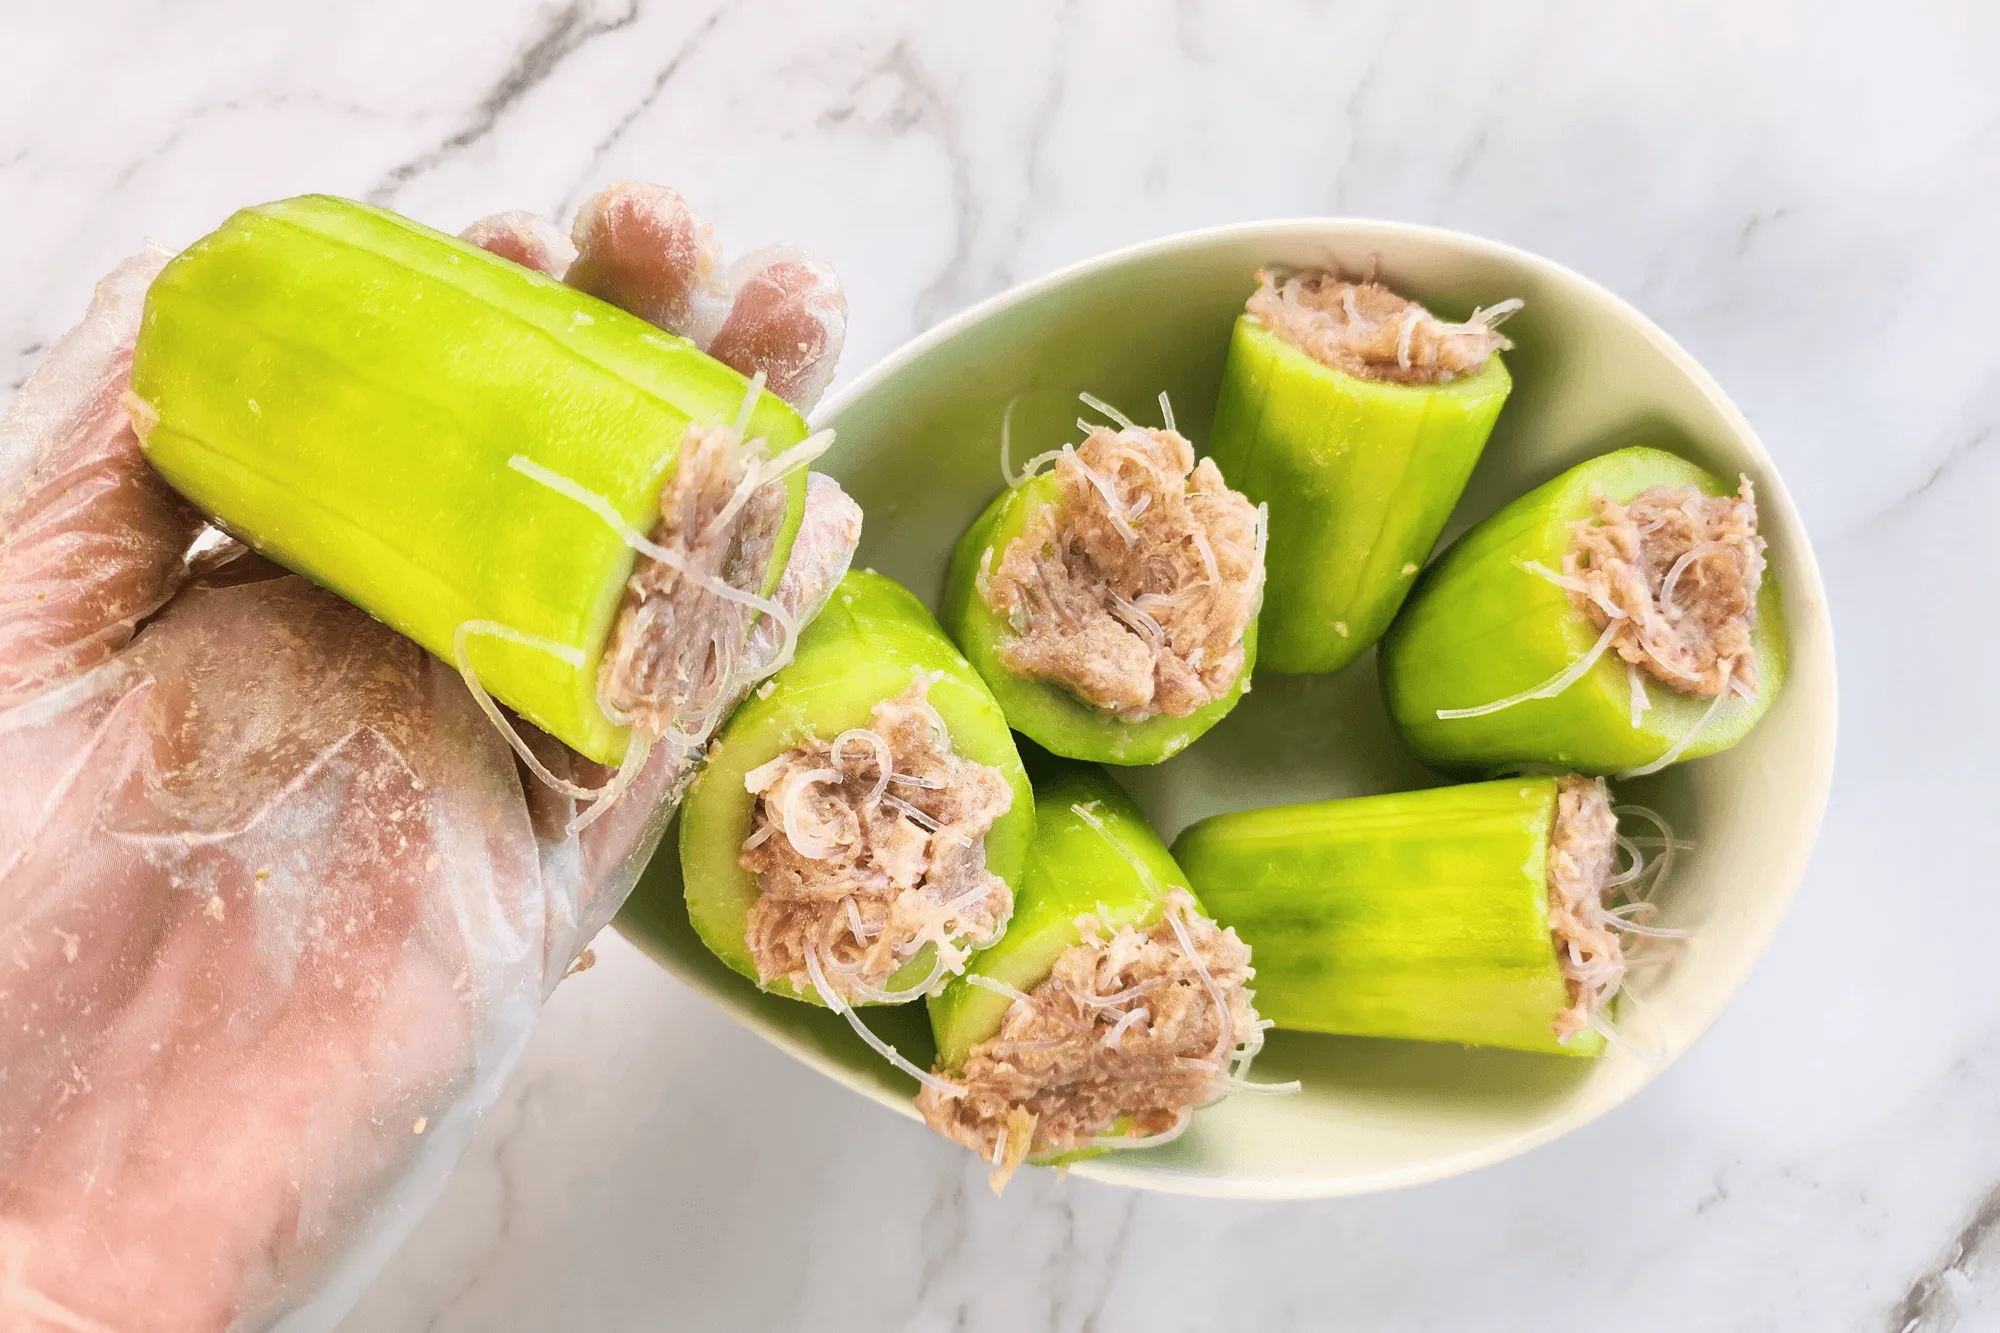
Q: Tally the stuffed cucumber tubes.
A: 7